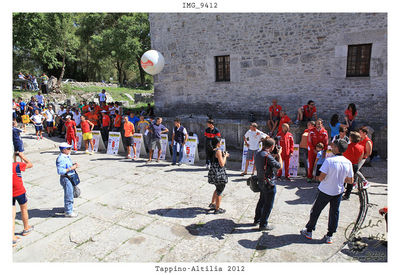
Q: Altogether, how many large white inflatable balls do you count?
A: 1